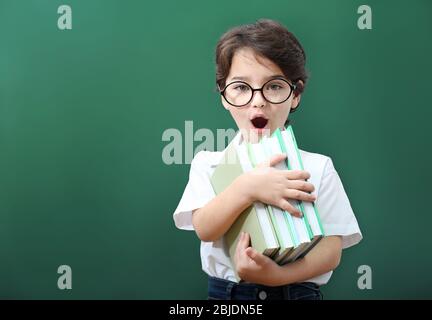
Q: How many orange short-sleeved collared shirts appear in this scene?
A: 0